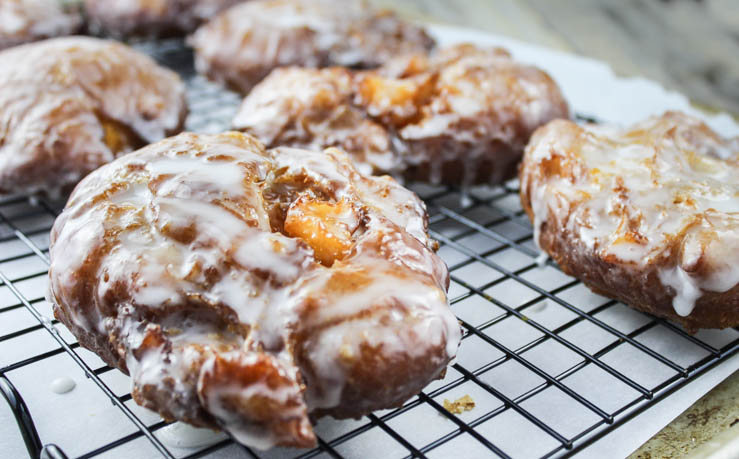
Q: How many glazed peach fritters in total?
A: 7